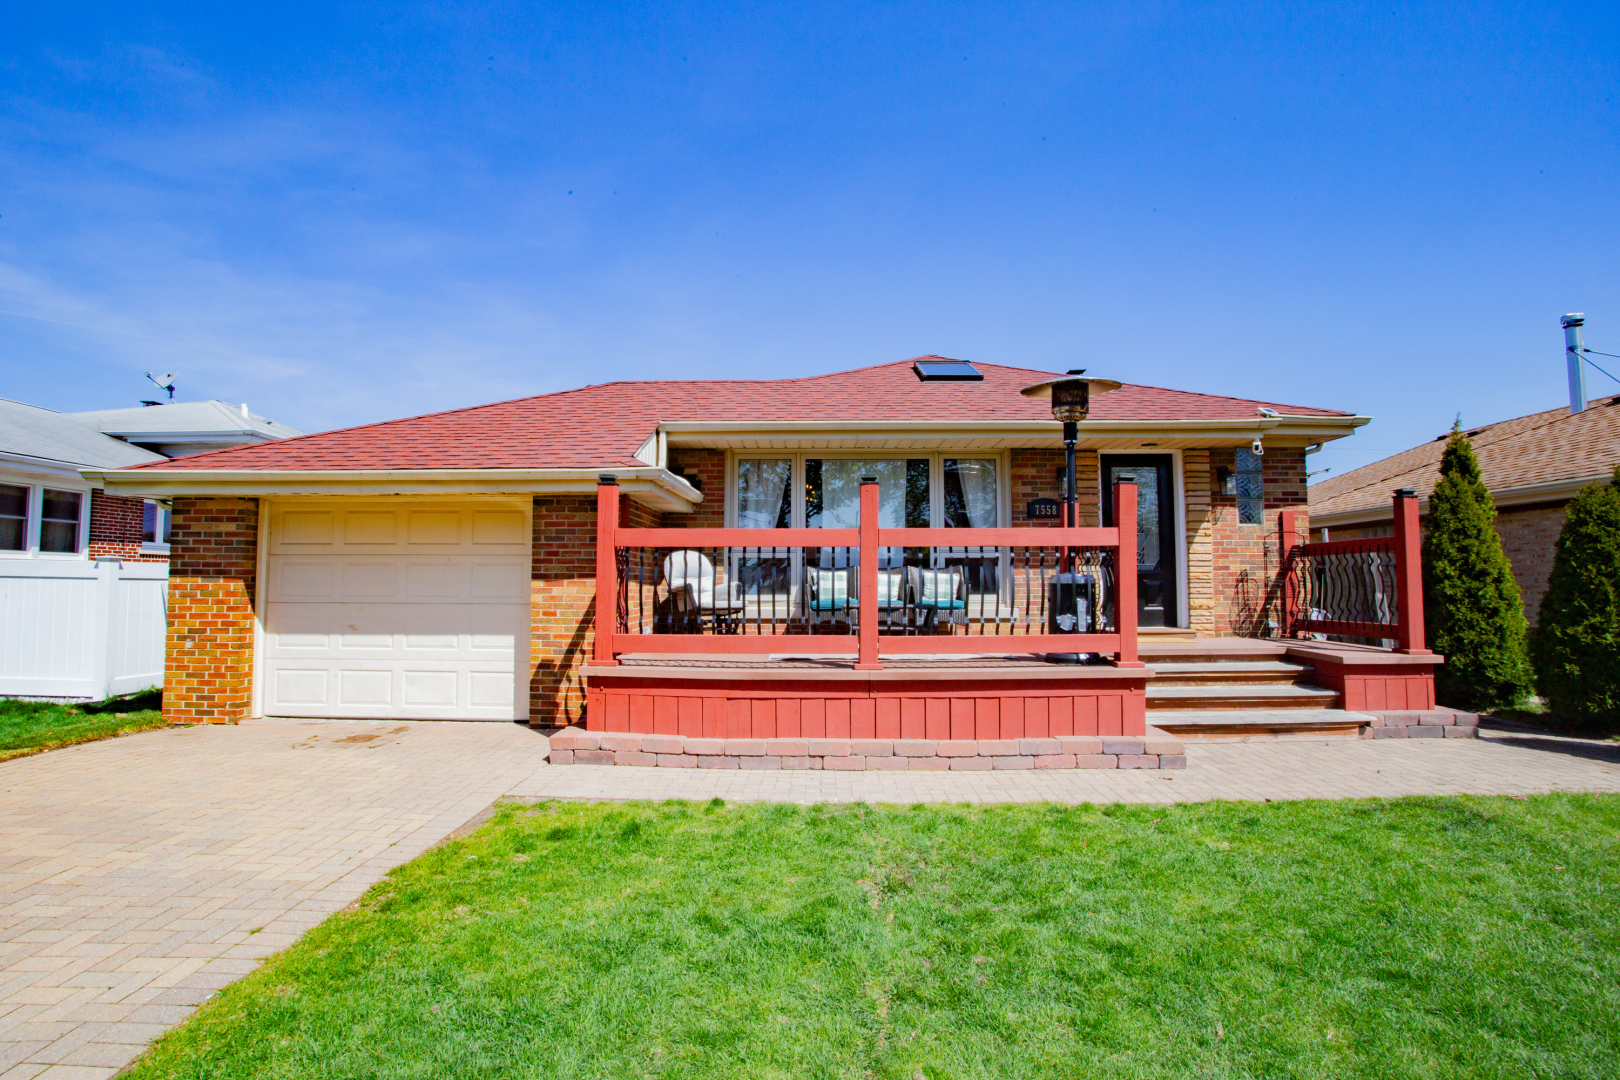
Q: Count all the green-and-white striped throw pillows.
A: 3